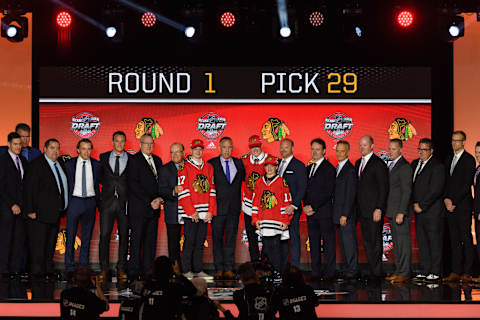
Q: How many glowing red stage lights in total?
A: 5